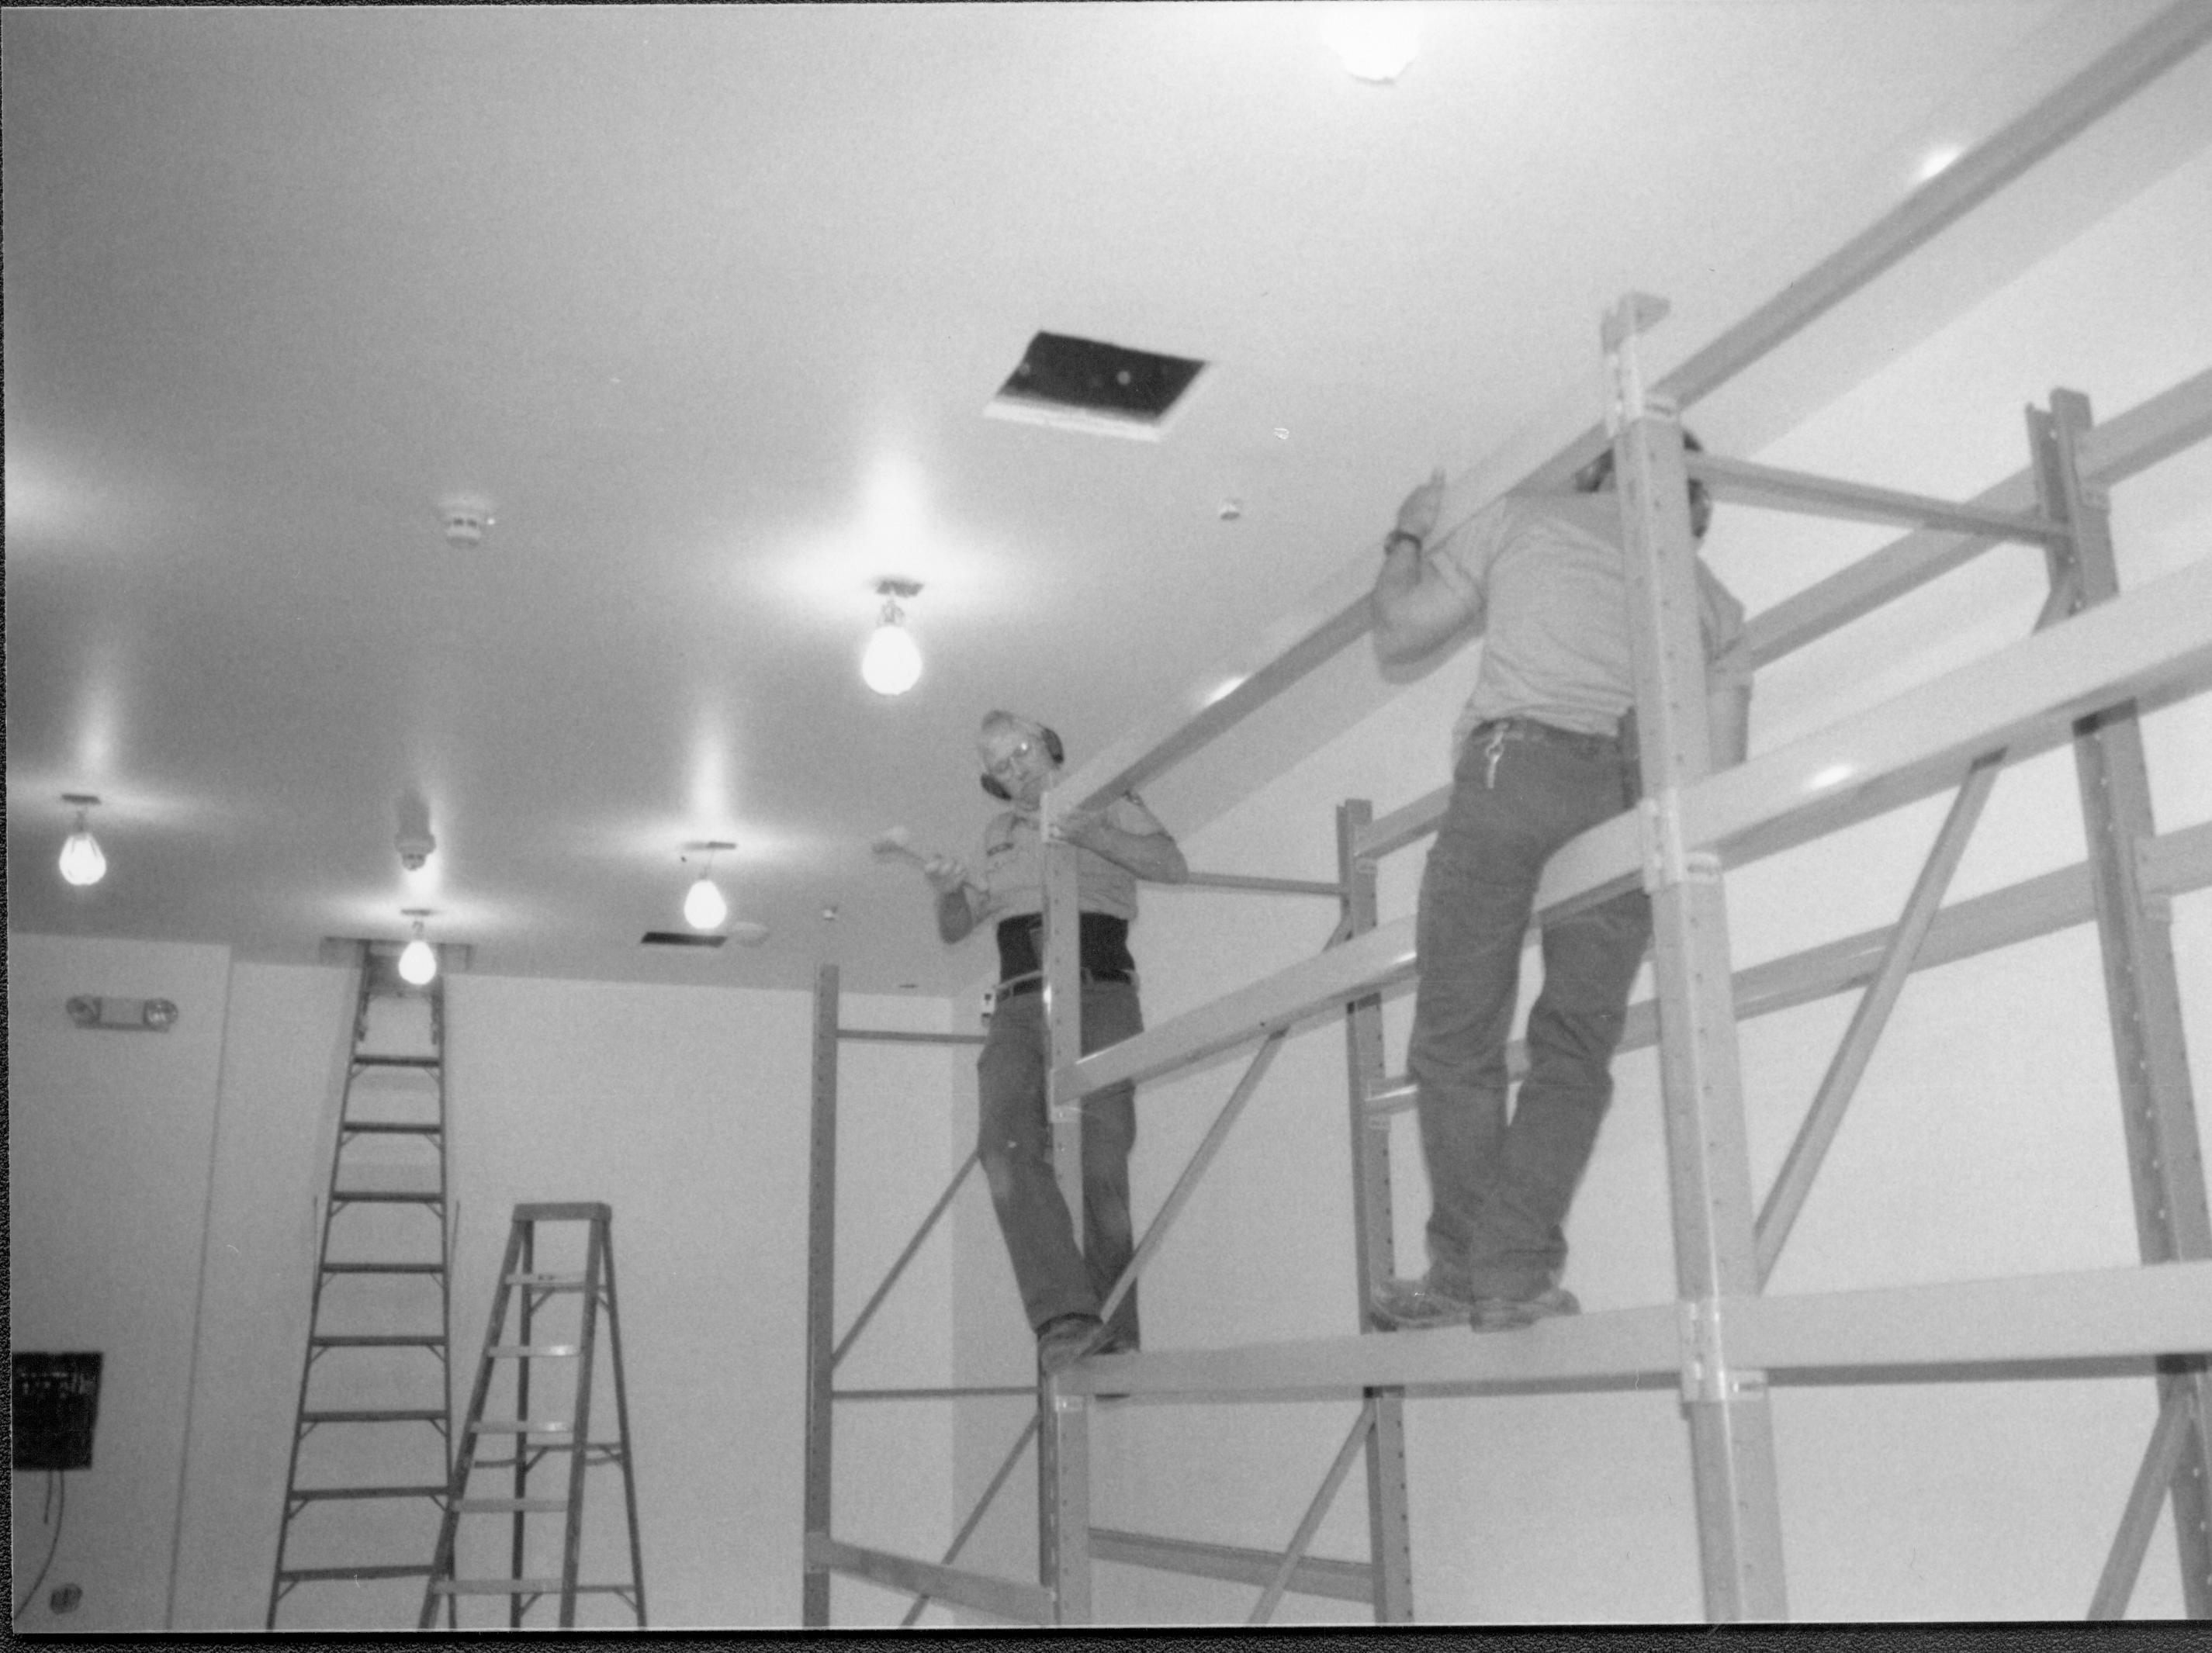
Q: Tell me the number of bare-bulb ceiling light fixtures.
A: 5